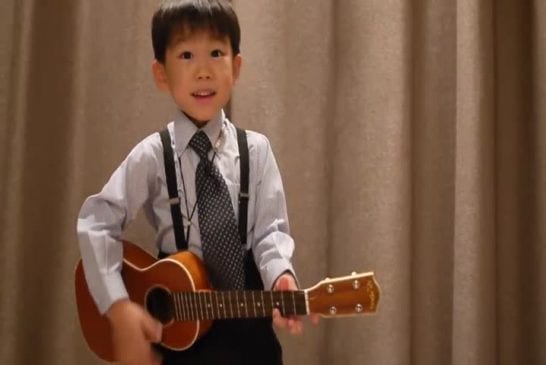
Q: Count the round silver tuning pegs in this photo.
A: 4